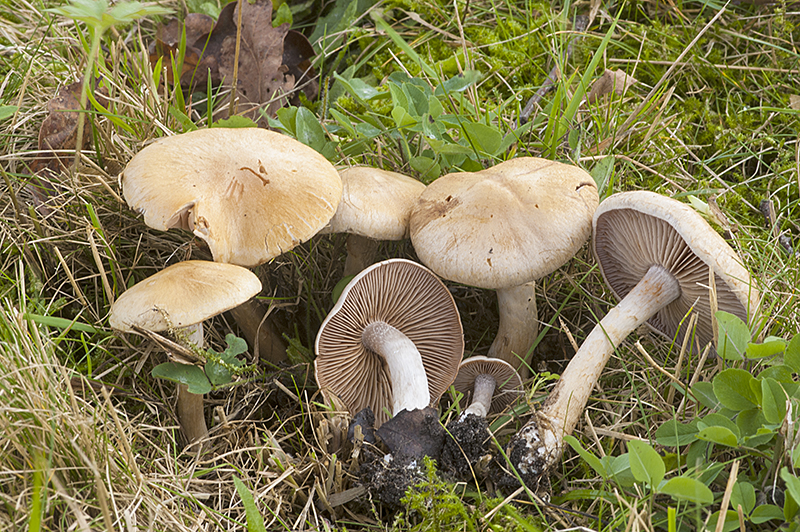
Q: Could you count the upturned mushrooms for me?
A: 3